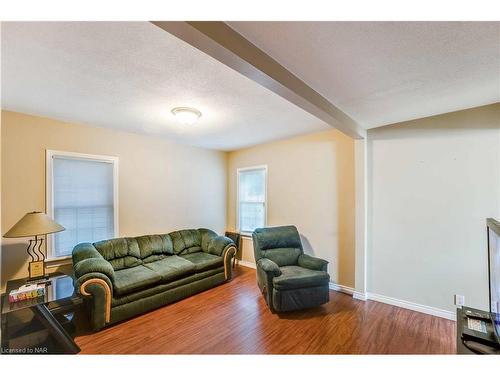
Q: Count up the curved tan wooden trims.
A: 2